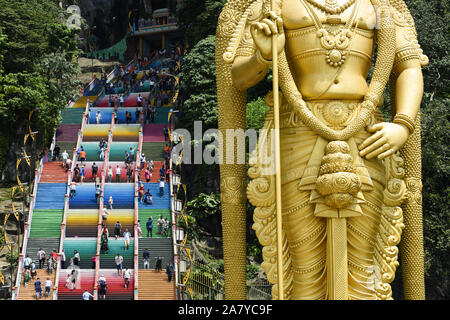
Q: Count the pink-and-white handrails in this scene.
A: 5